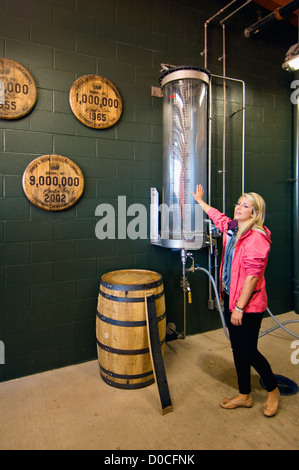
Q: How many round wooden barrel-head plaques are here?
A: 3